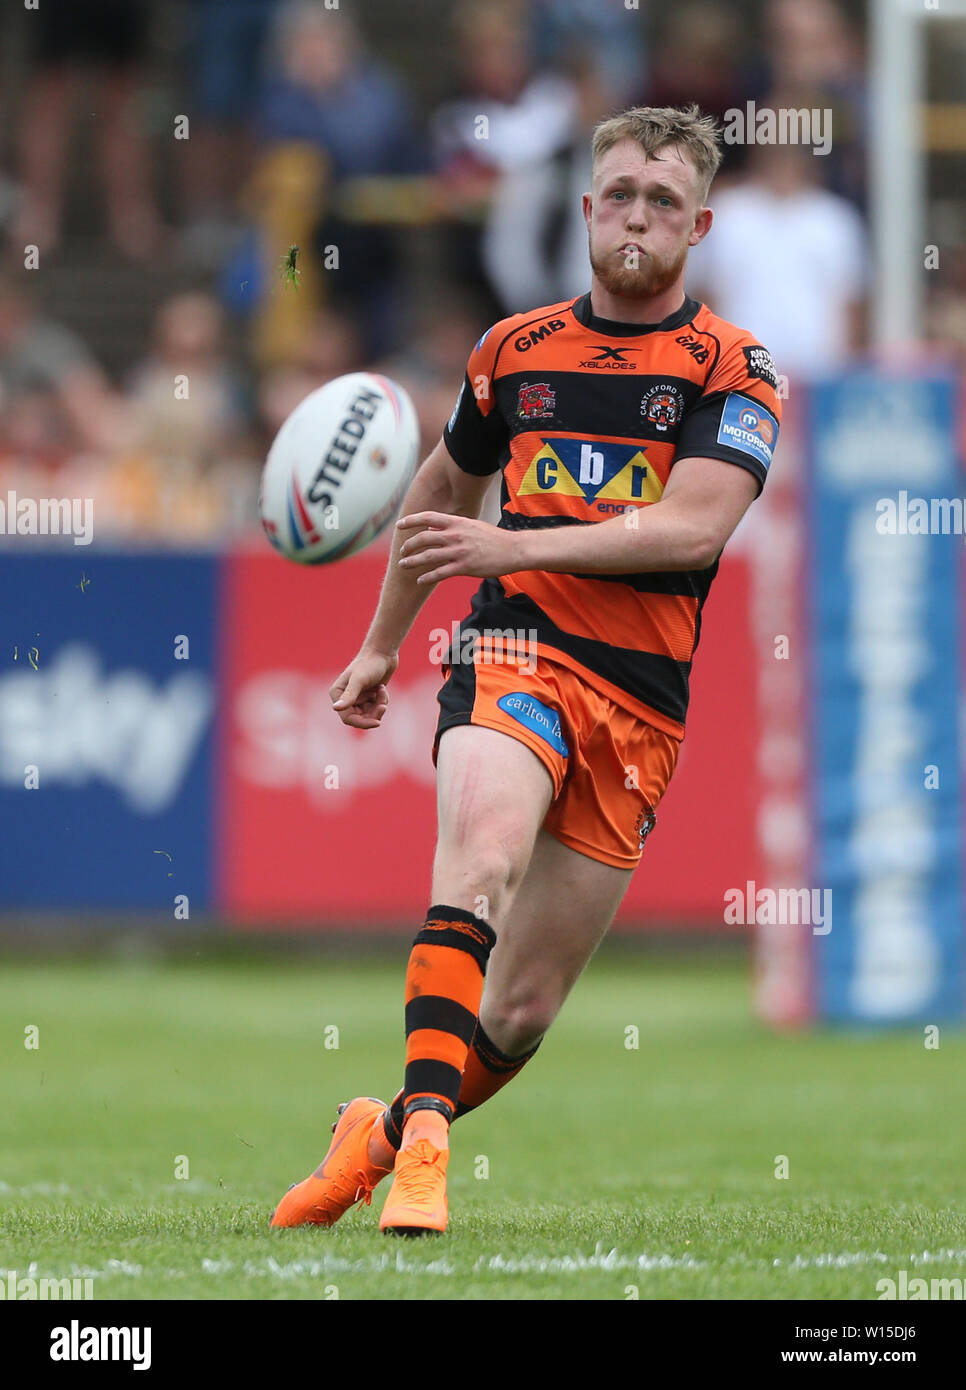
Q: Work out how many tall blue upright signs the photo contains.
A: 1